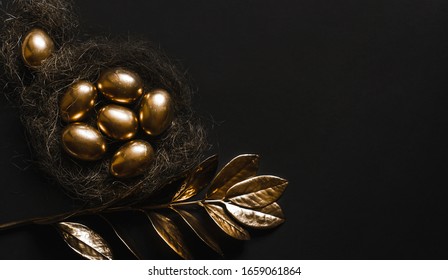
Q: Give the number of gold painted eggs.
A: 7